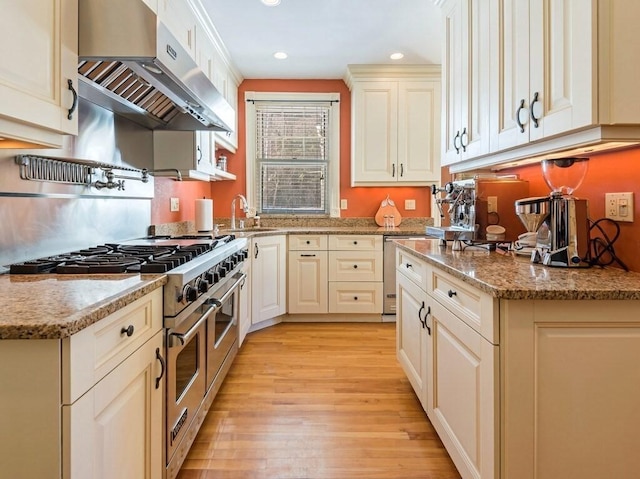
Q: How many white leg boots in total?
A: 0